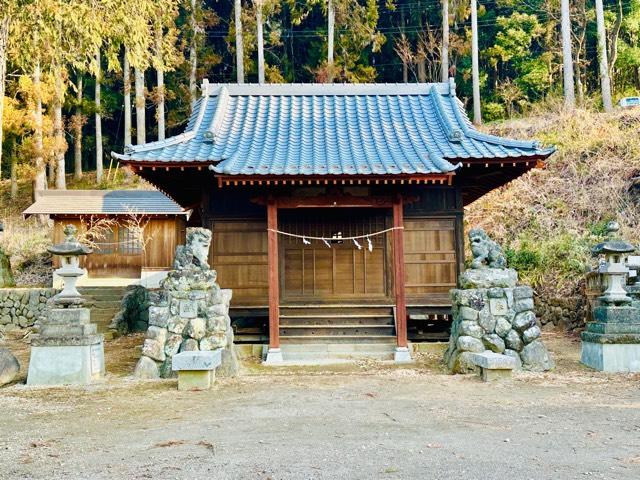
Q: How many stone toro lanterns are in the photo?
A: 2